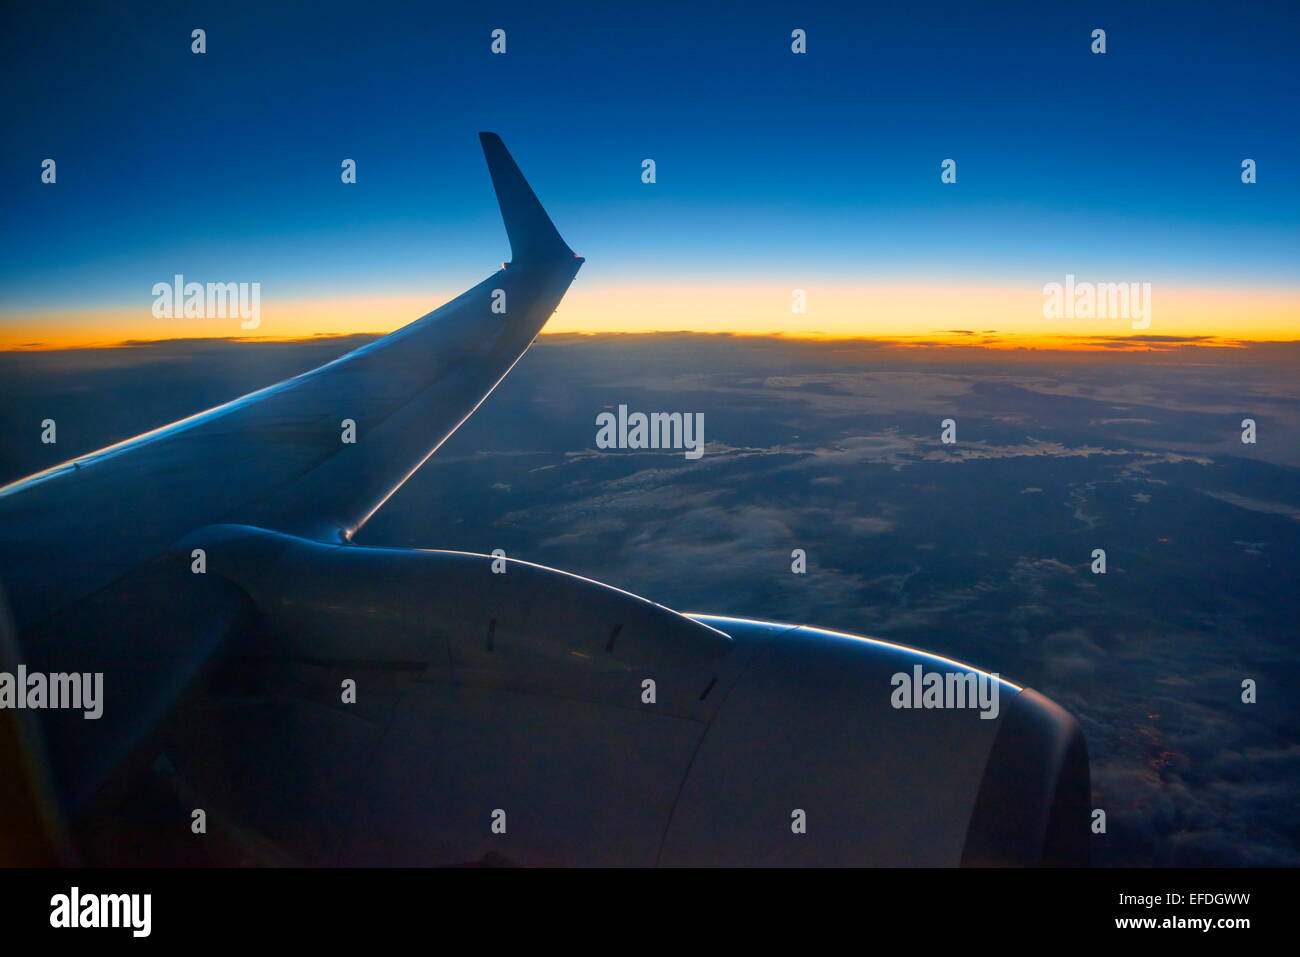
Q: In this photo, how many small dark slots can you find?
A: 3